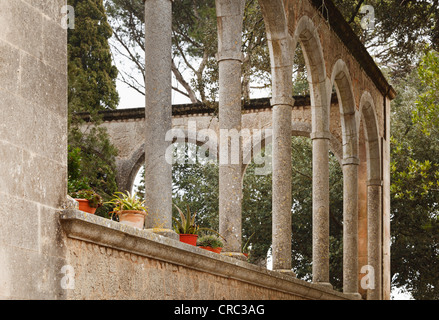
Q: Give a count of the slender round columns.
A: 6